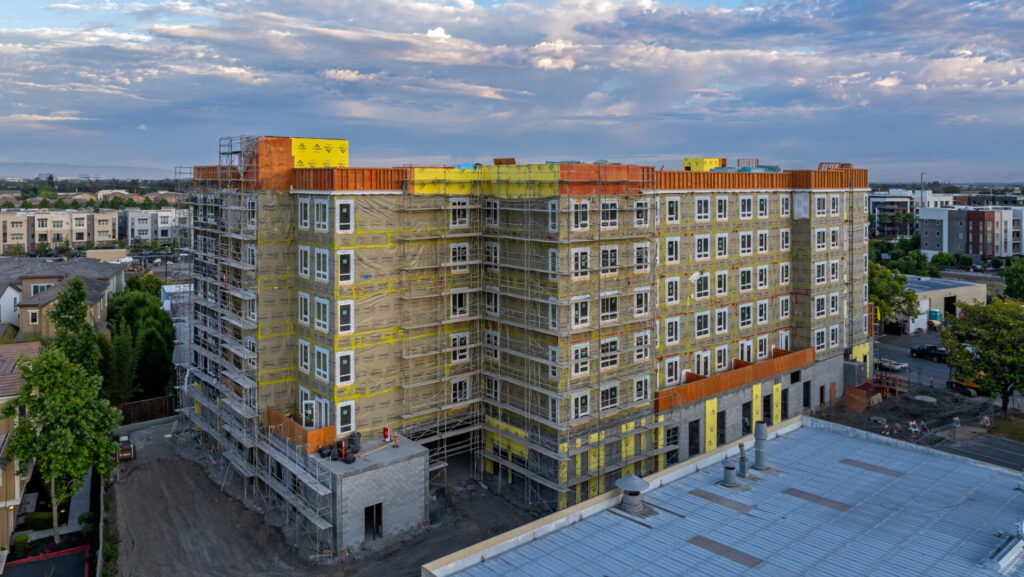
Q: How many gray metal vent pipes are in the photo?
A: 4